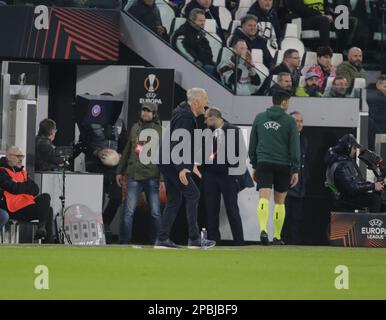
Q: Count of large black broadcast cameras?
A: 1